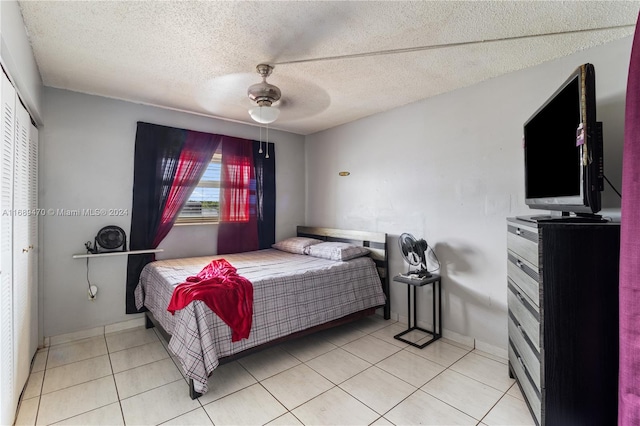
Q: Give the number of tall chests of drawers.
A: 1